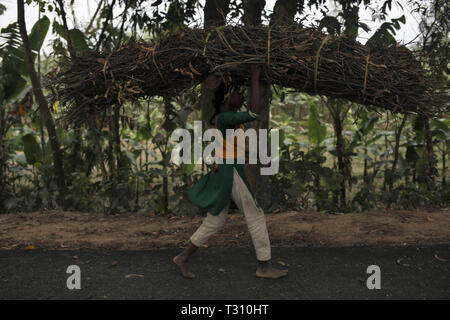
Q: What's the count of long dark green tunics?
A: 1